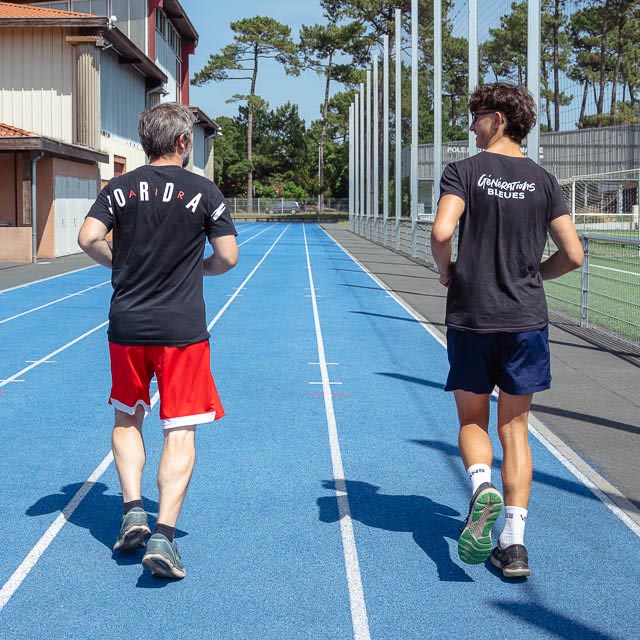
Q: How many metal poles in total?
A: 12